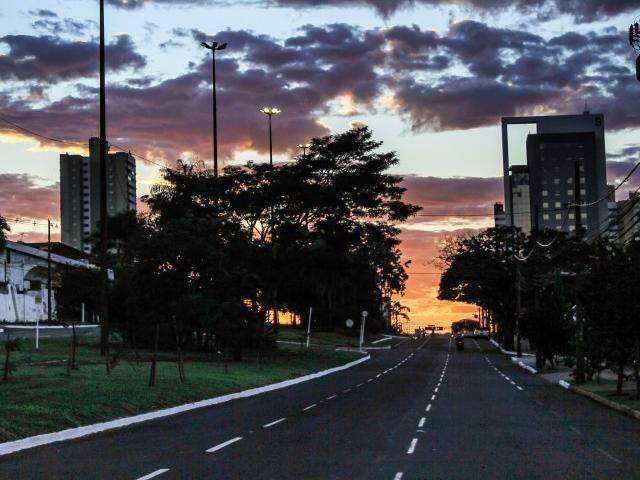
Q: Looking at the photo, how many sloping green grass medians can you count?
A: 1